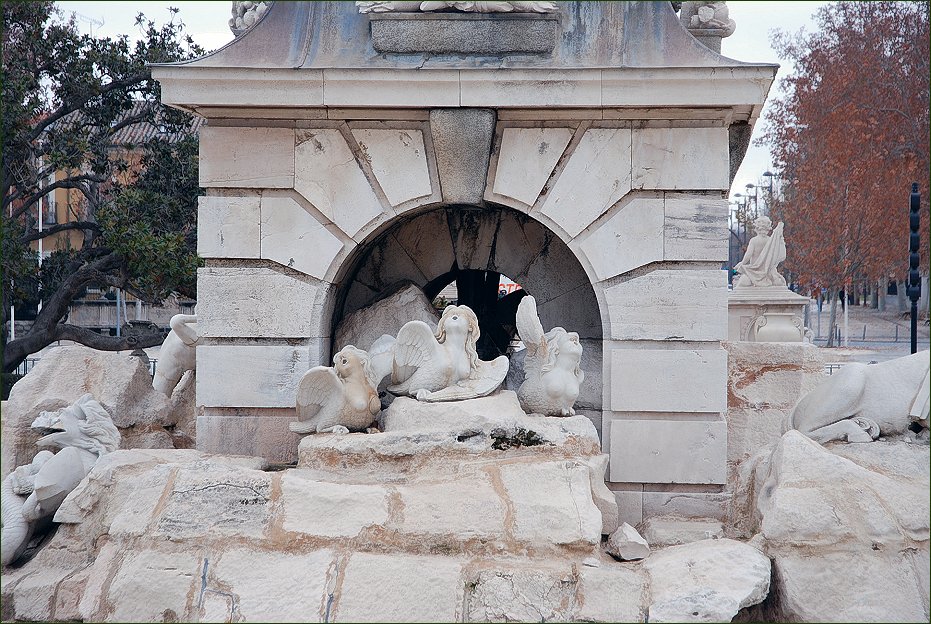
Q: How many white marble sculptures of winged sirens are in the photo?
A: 3